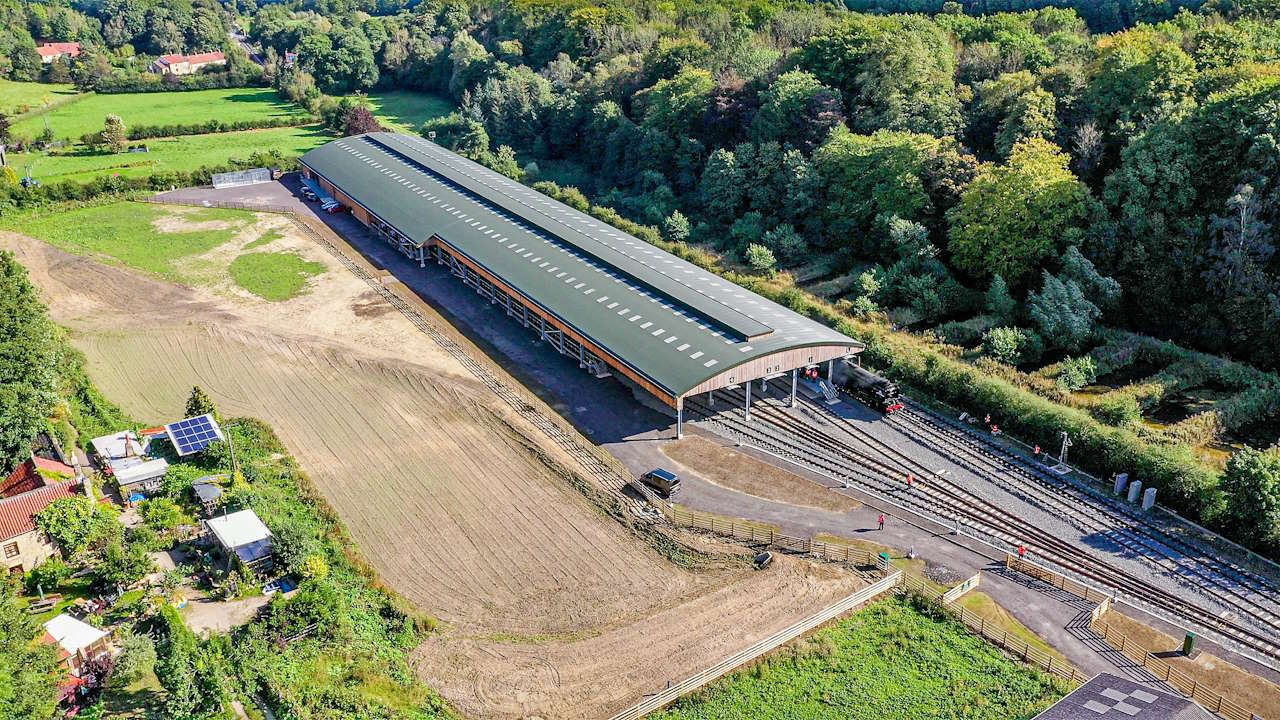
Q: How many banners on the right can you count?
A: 3